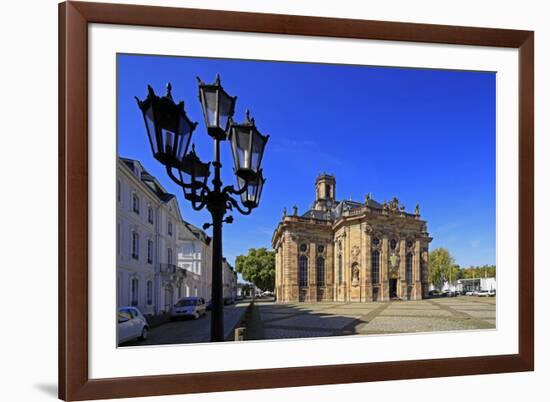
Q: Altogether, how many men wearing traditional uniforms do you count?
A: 0